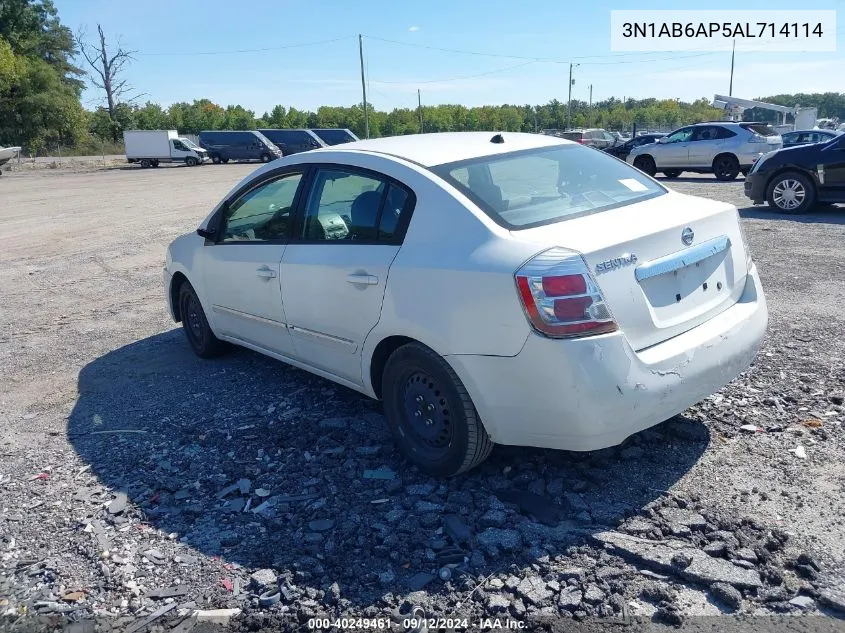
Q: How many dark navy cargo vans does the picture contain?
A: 3